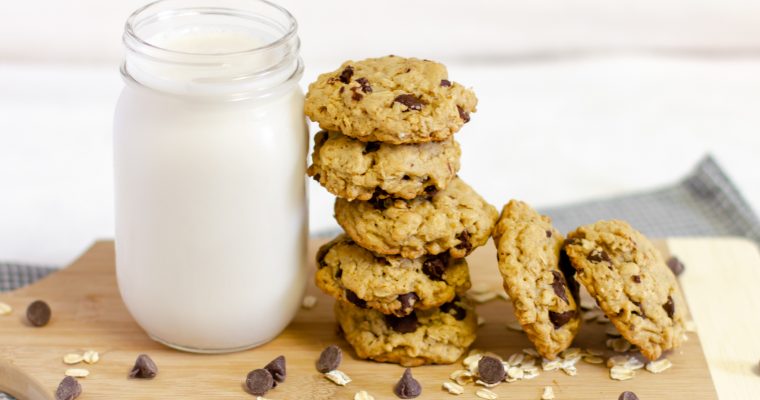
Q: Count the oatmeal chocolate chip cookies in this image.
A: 7